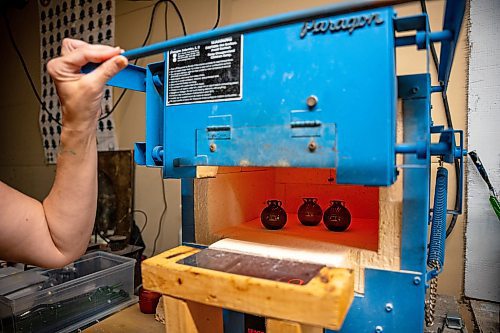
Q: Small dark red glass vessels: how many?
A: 3